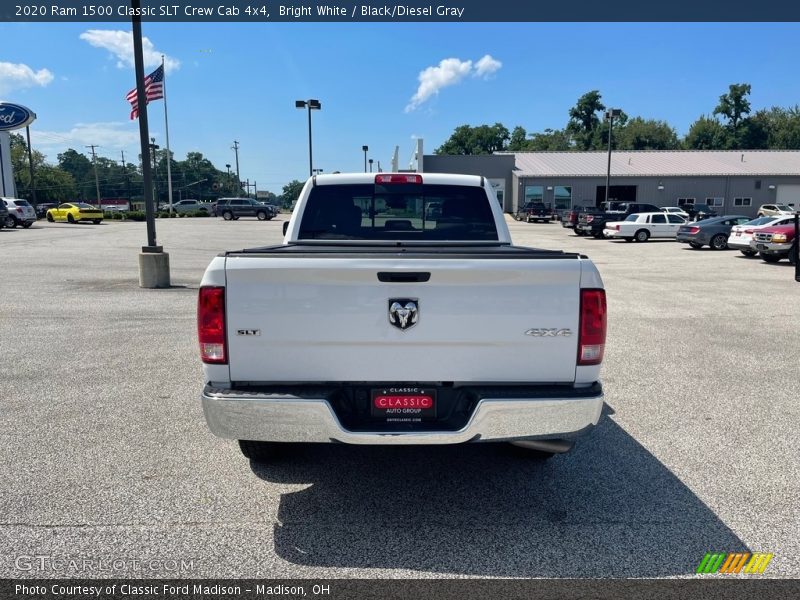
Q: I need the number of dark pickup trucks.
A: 3